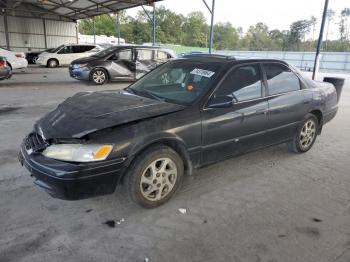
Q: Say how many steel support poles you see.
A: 5